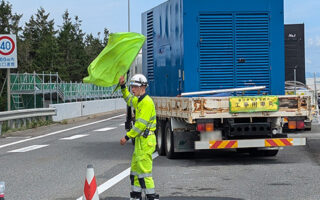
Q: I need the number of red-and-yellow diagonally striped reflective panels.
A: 2